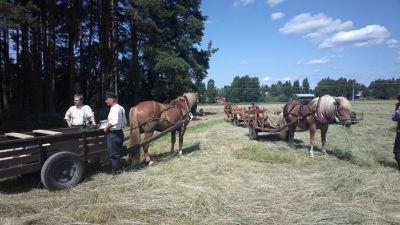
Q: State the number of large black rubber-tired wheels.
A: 1